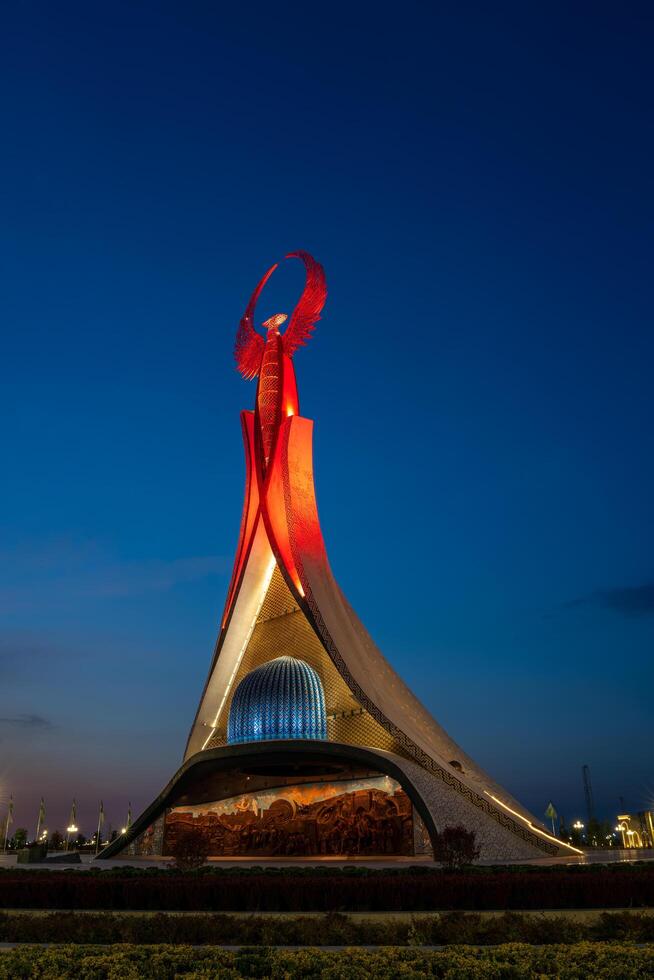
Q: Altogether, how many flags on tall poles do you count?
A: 6